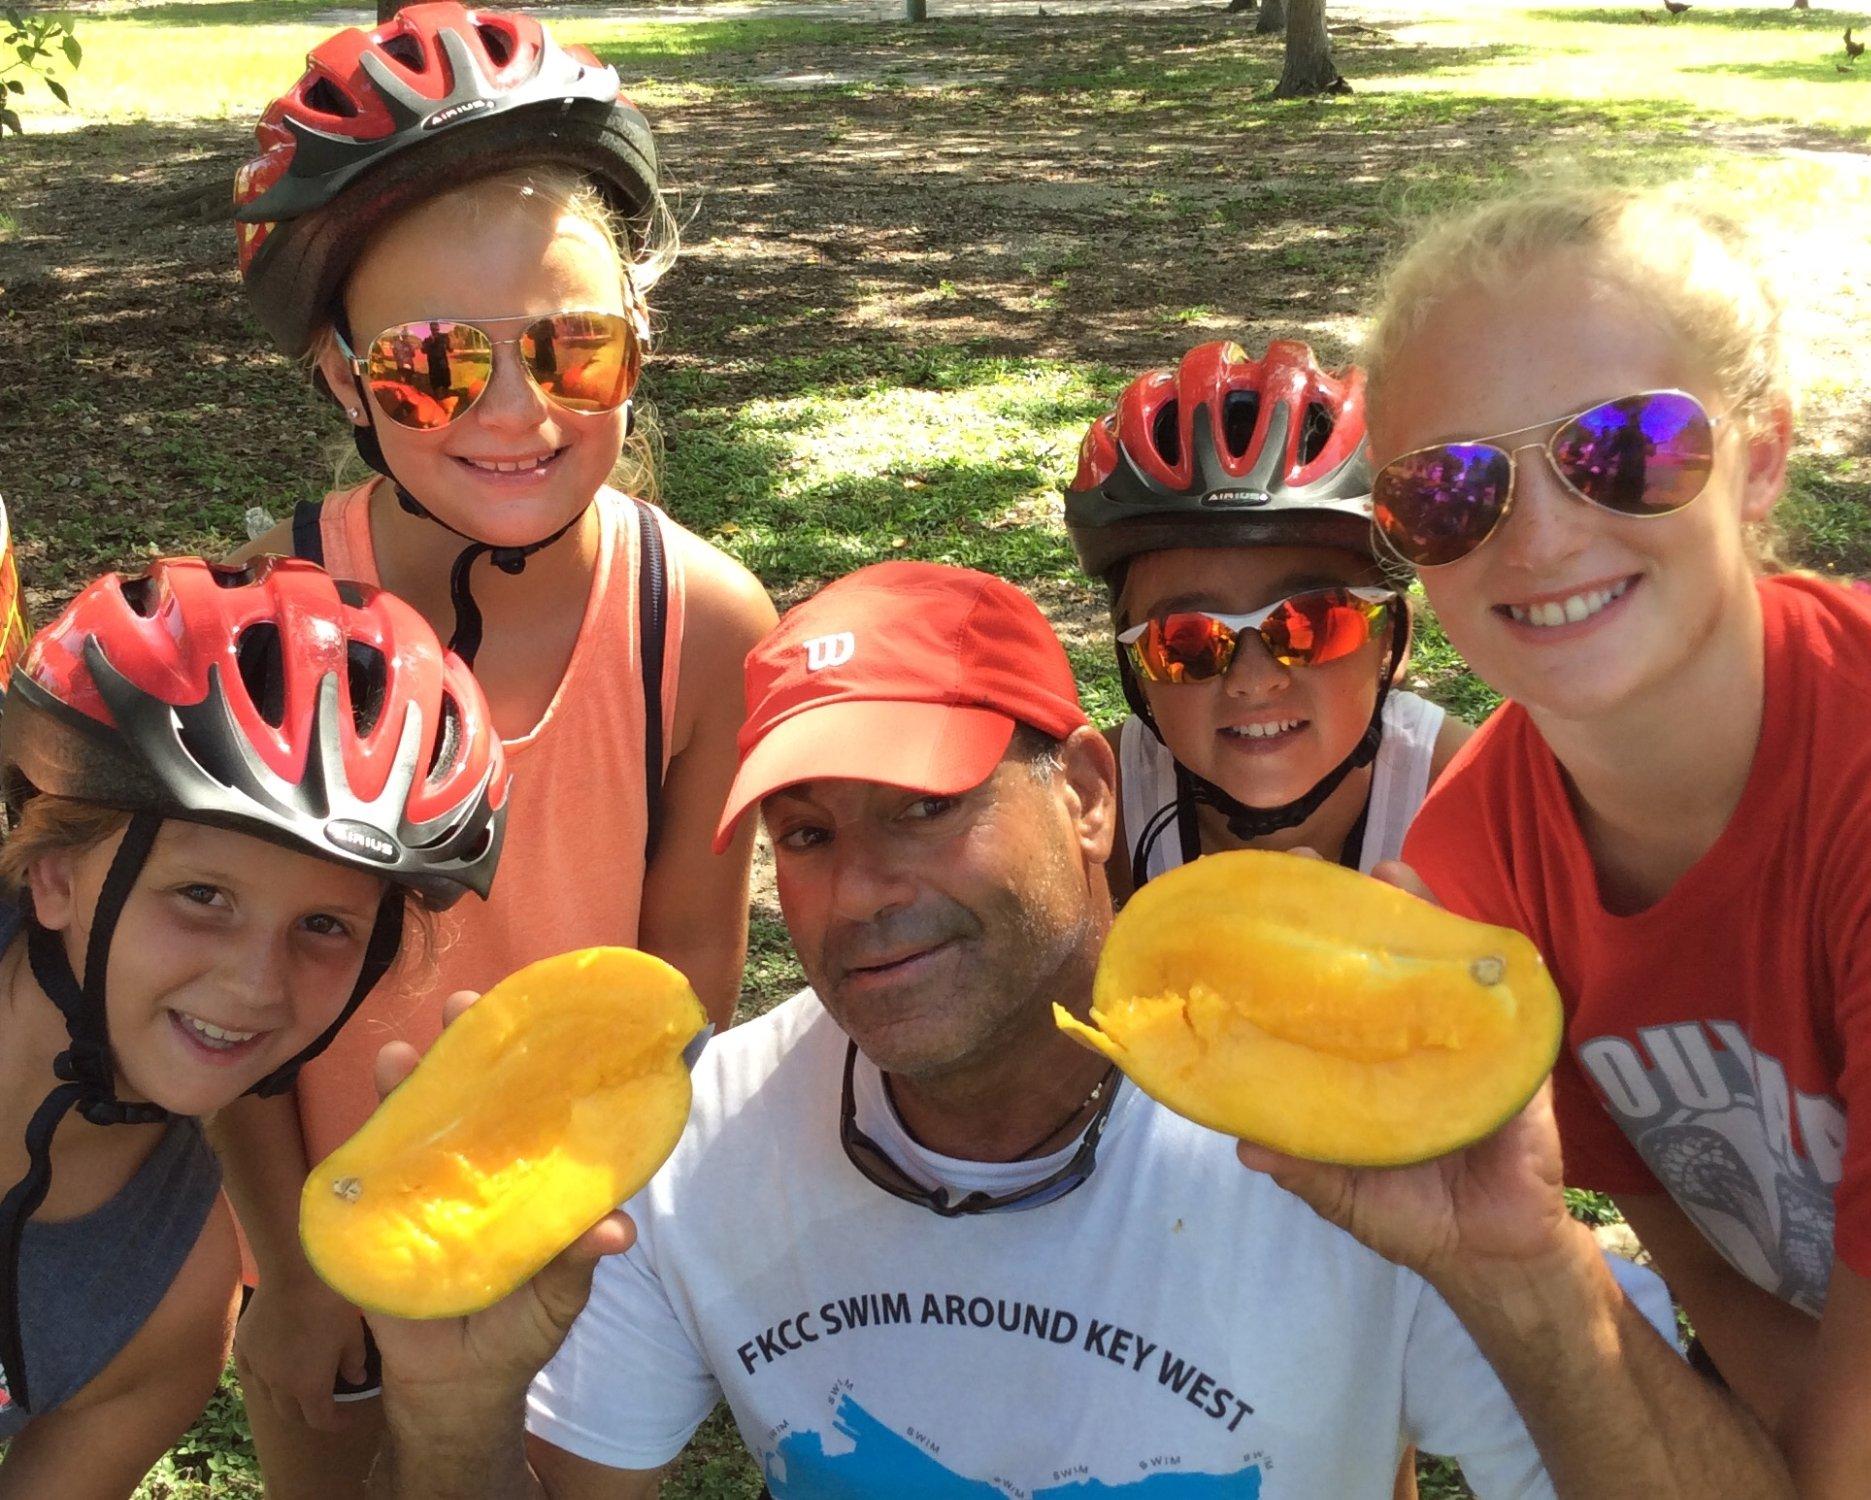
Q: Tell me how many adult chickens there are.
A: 2